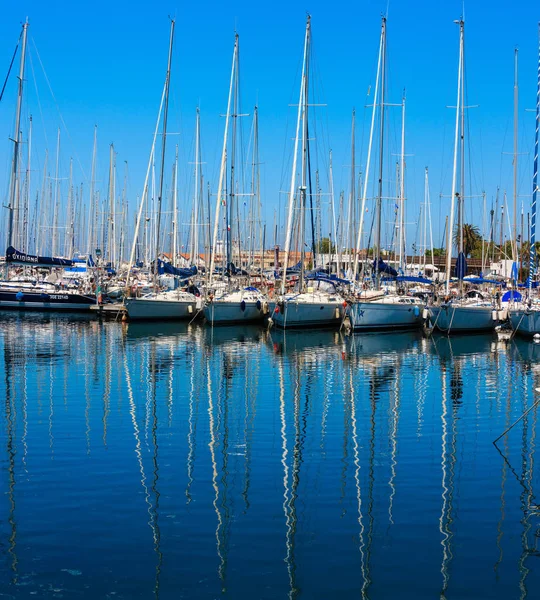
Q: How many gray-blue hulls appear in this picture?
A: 6